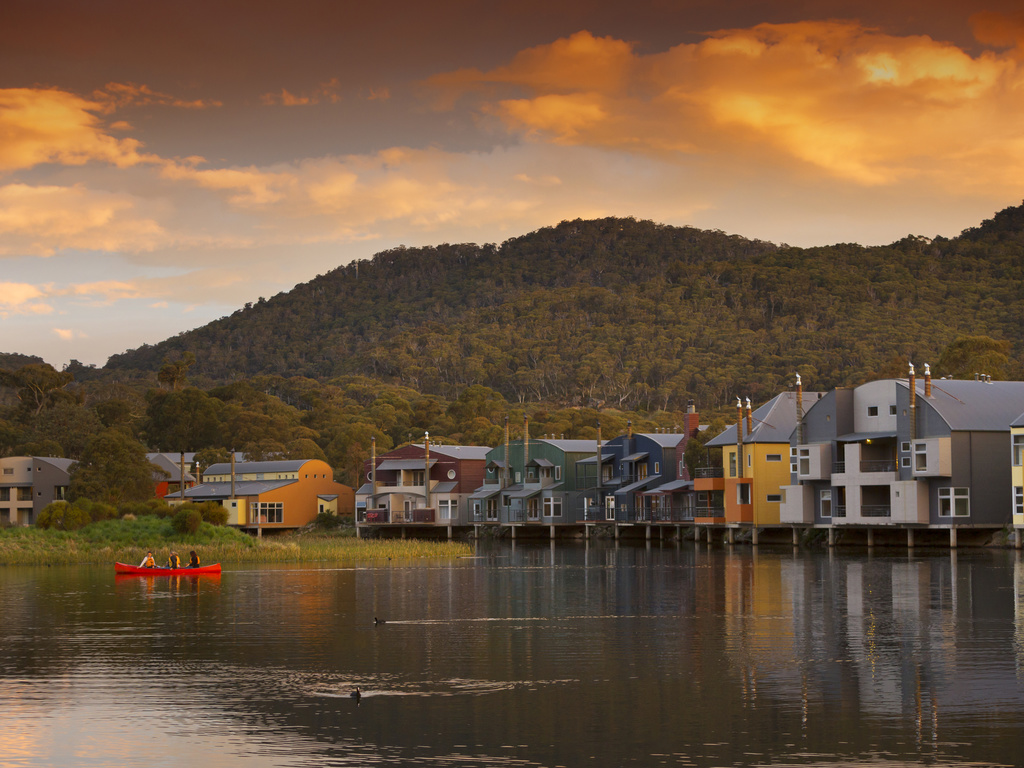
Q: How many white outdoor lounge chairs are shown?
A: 0